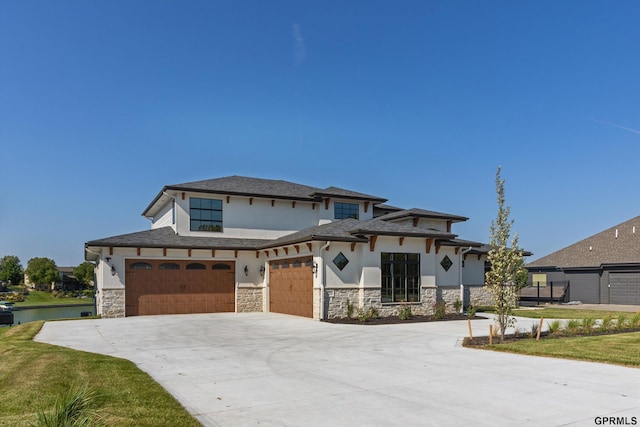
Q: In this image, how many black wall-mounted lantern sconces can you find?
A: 4